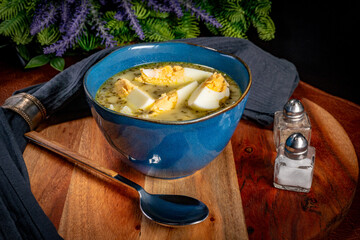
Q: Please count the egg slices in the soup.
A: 4